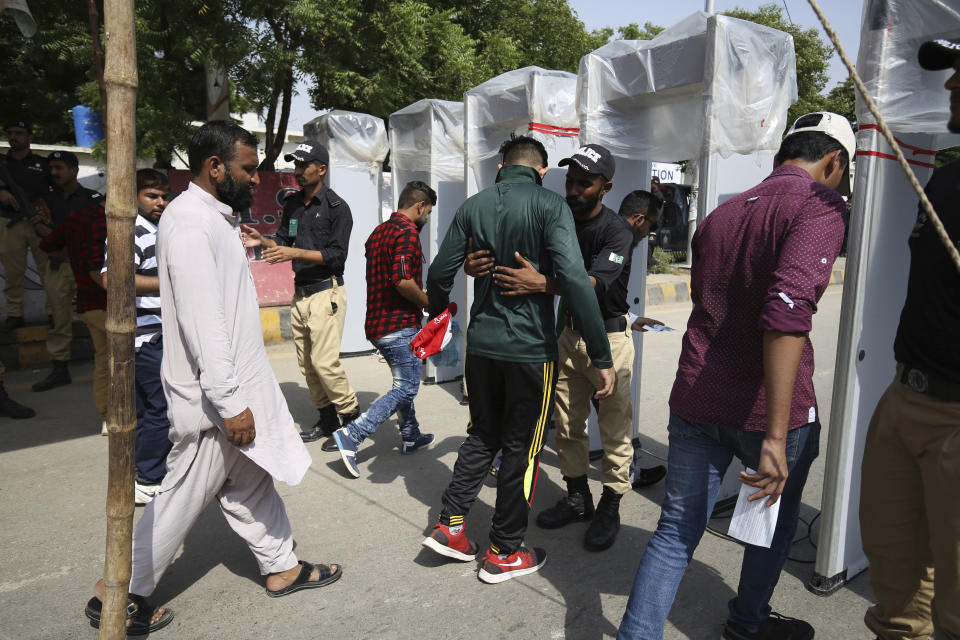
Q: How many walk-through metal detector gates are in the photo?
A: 5